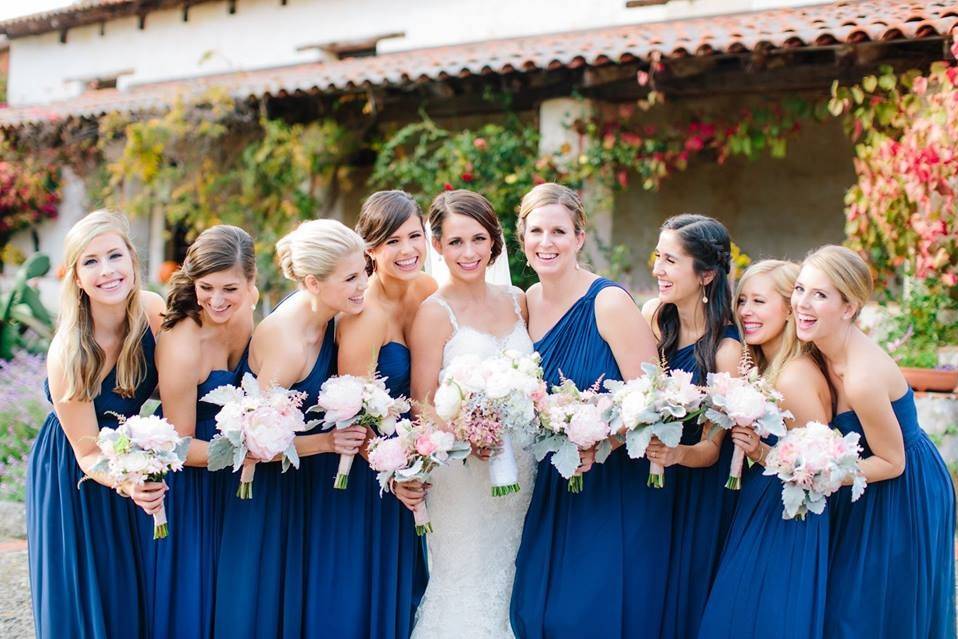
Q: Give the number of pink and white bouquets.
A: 9